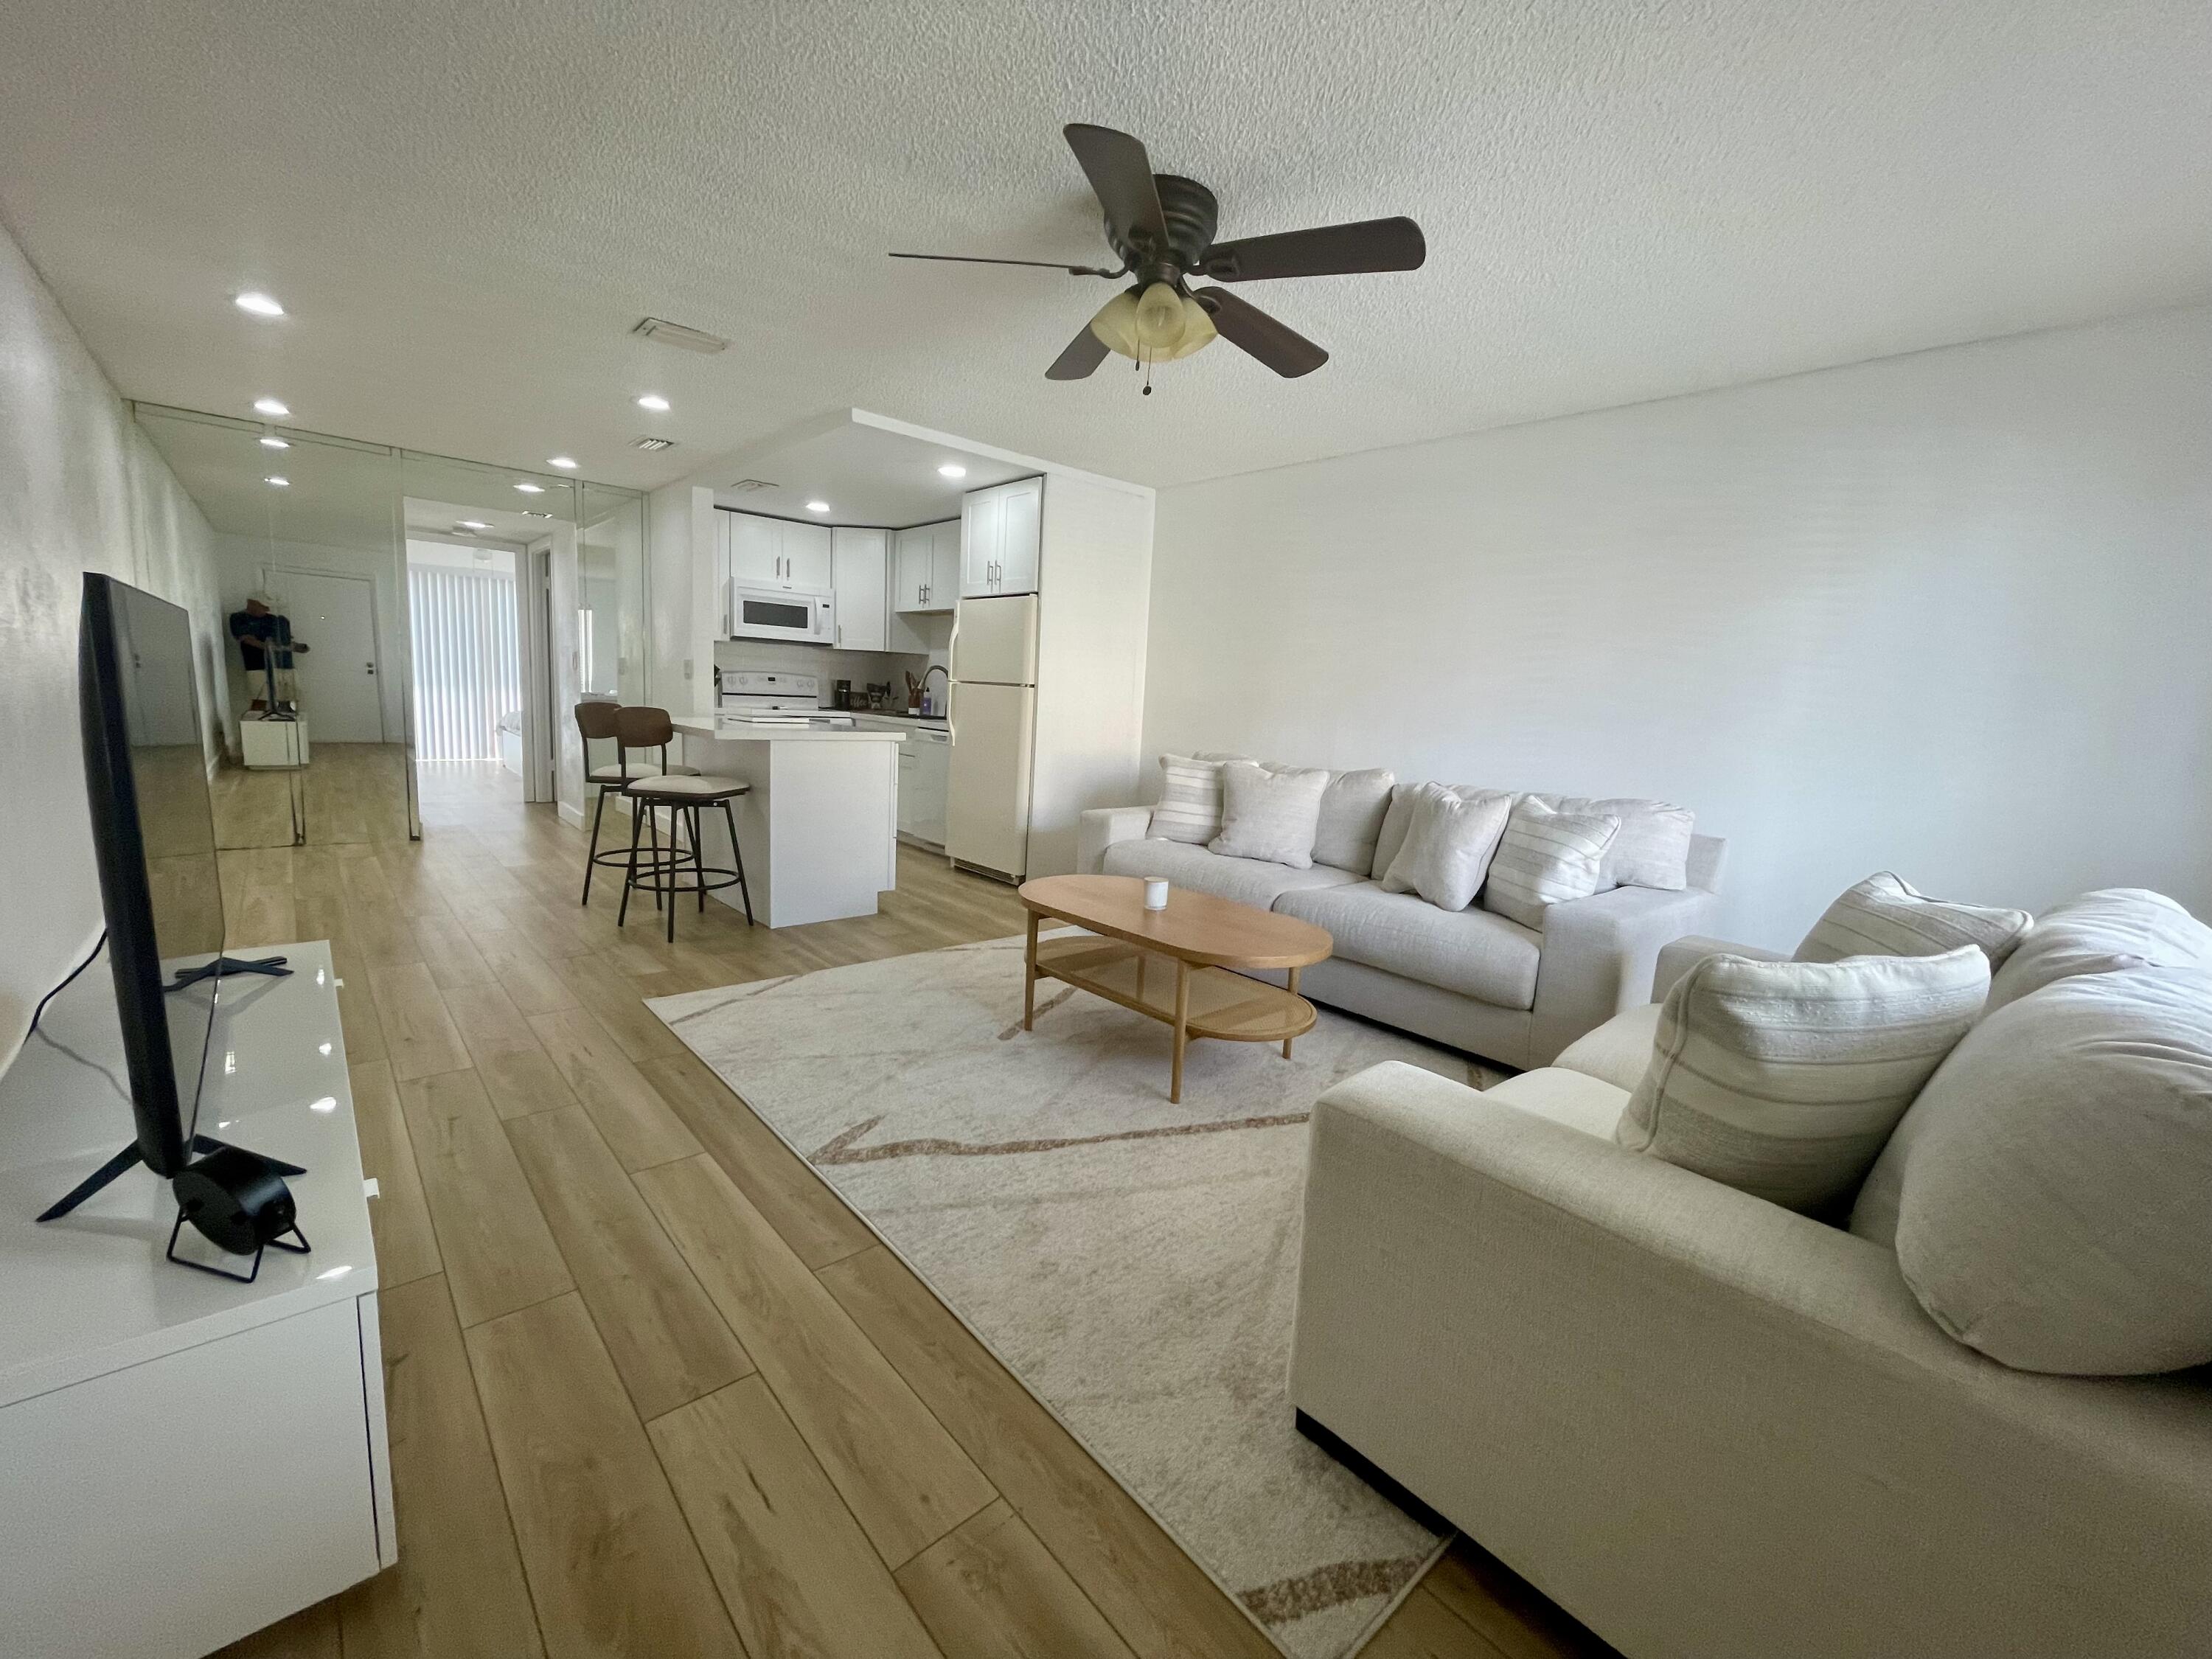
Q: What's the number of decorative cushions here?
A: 6